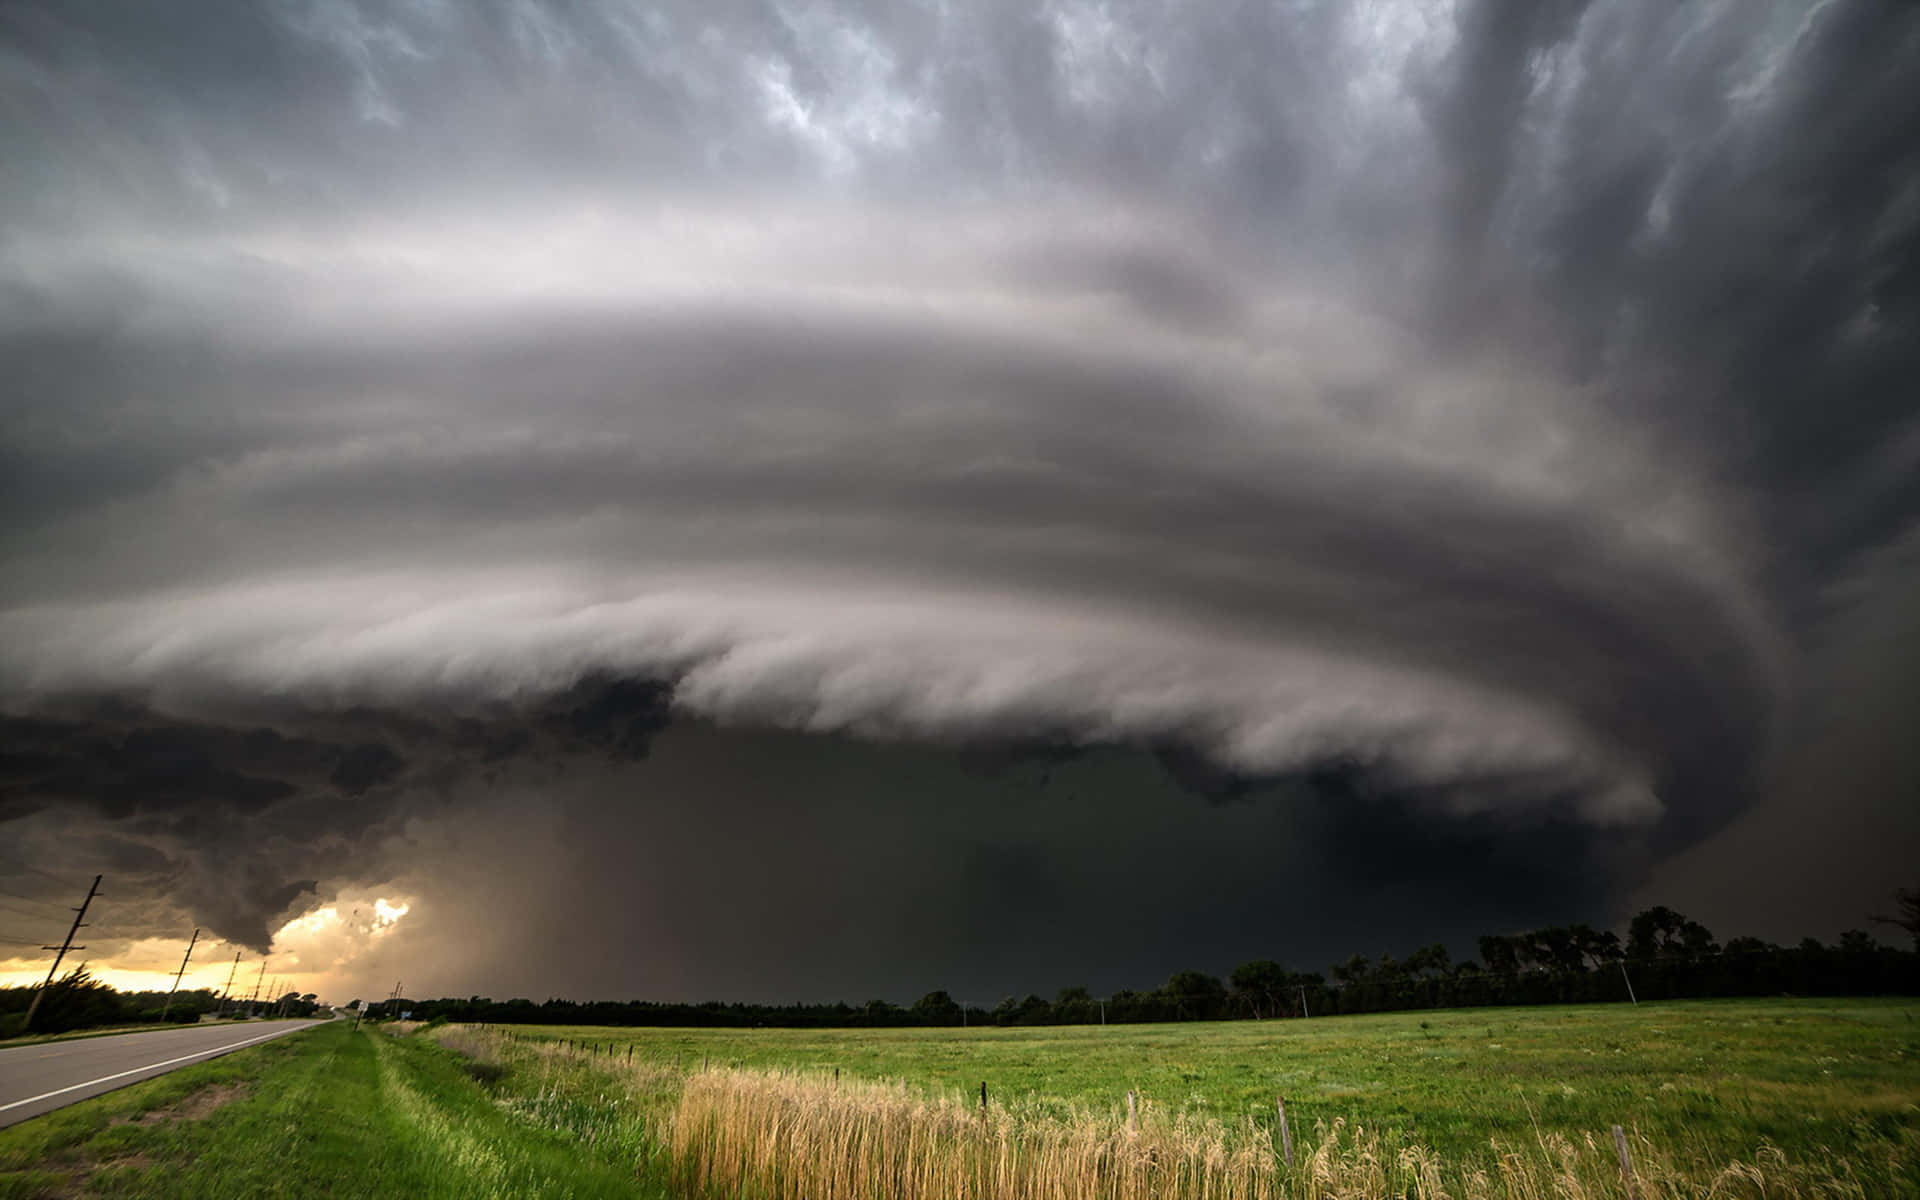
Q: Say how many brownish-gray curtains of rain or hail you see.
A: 1